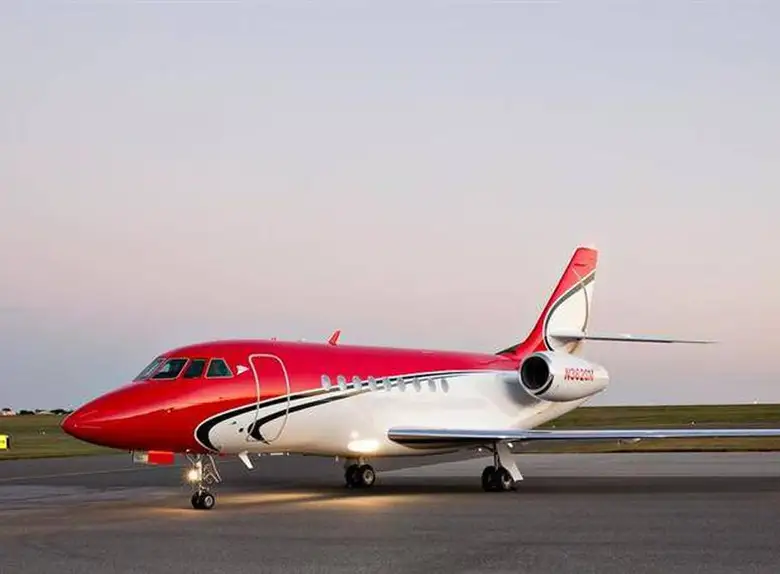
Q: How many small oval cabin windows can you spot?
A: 9